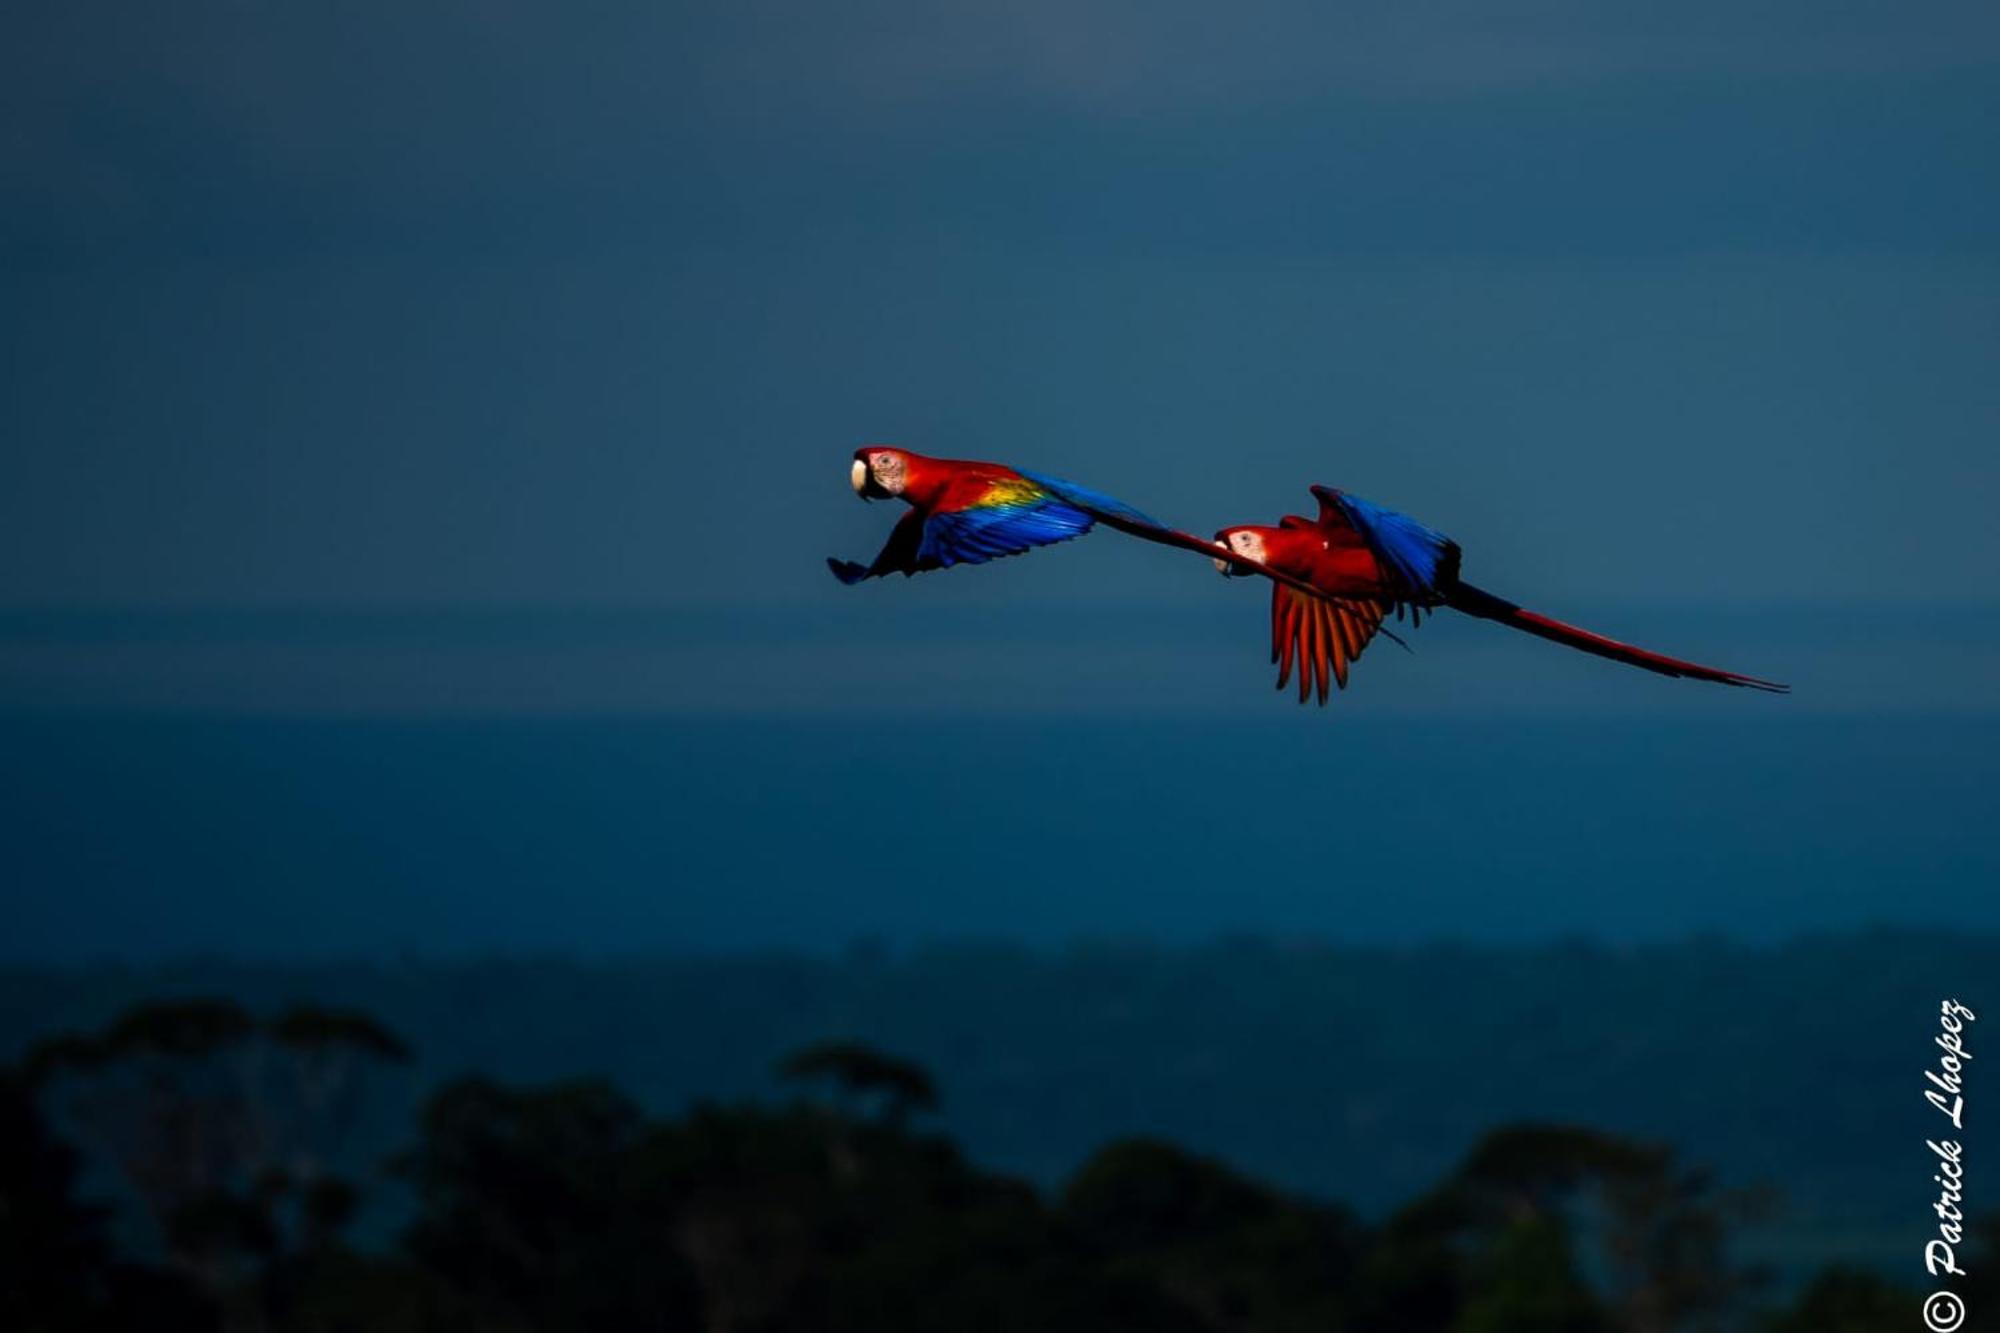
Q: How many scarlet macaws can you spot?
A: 2